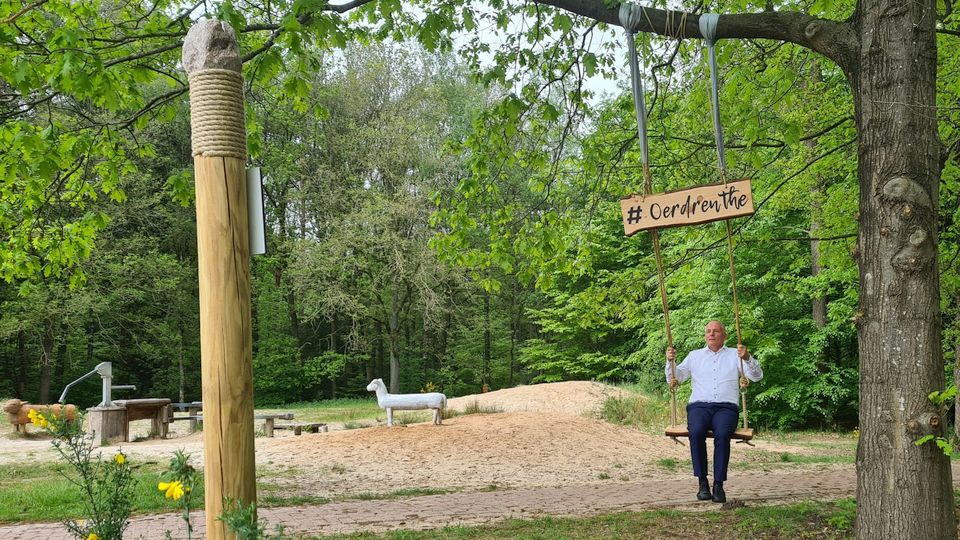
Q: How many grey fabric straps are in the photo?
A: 2